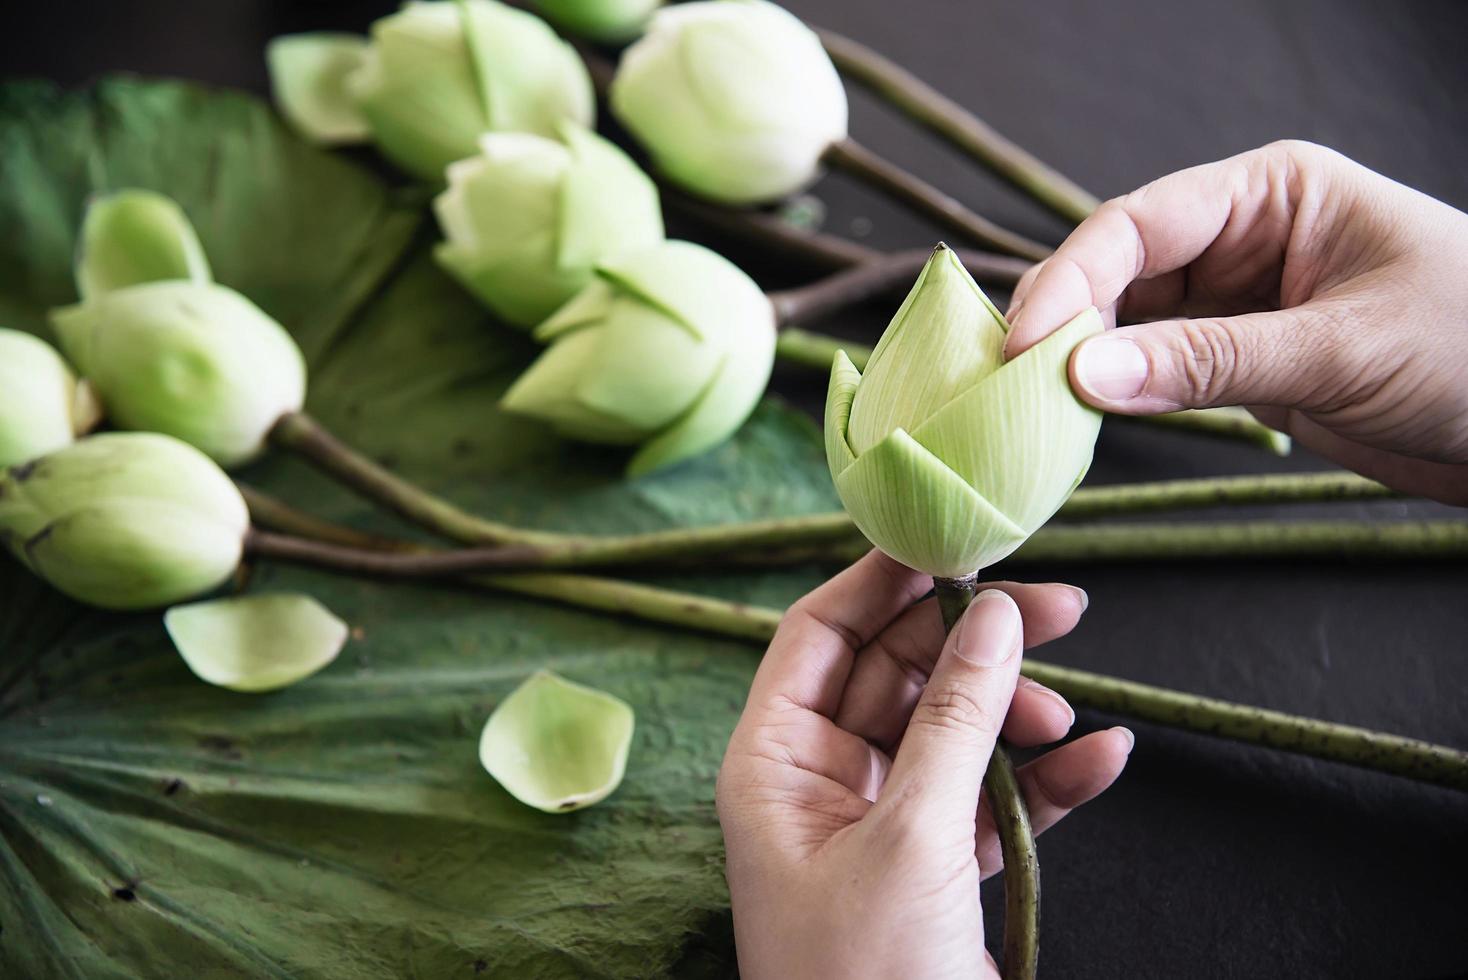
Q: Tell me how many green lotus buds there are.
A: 9